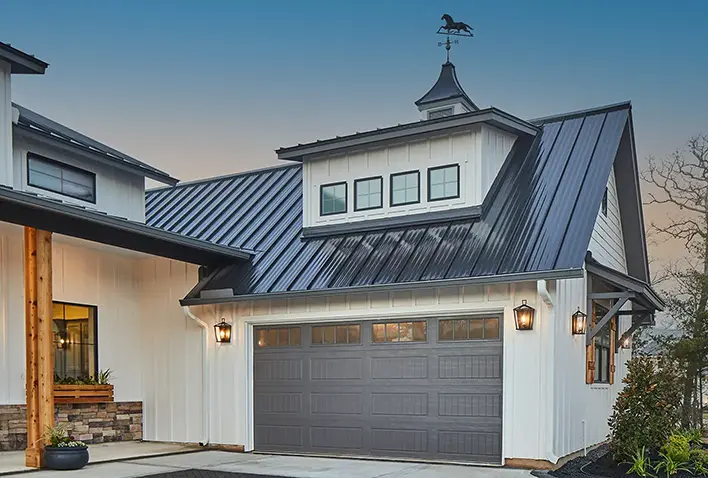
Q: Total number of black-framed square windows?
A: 4